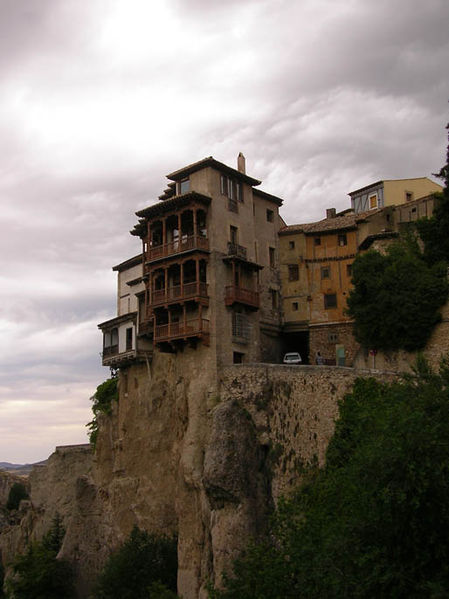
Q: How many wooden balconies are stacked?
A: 3